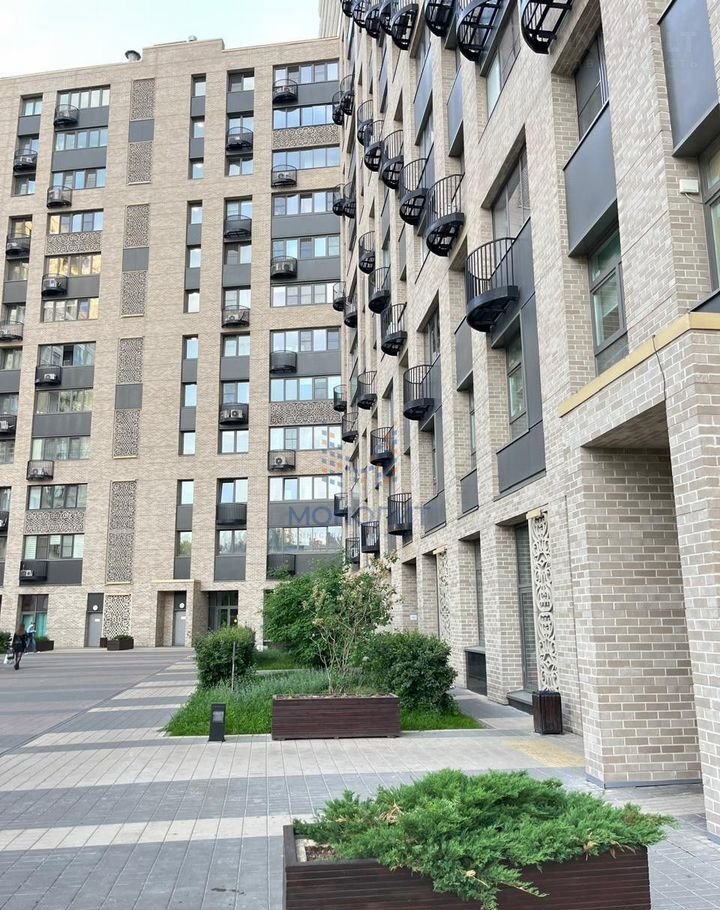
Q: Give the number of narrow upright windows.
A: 11